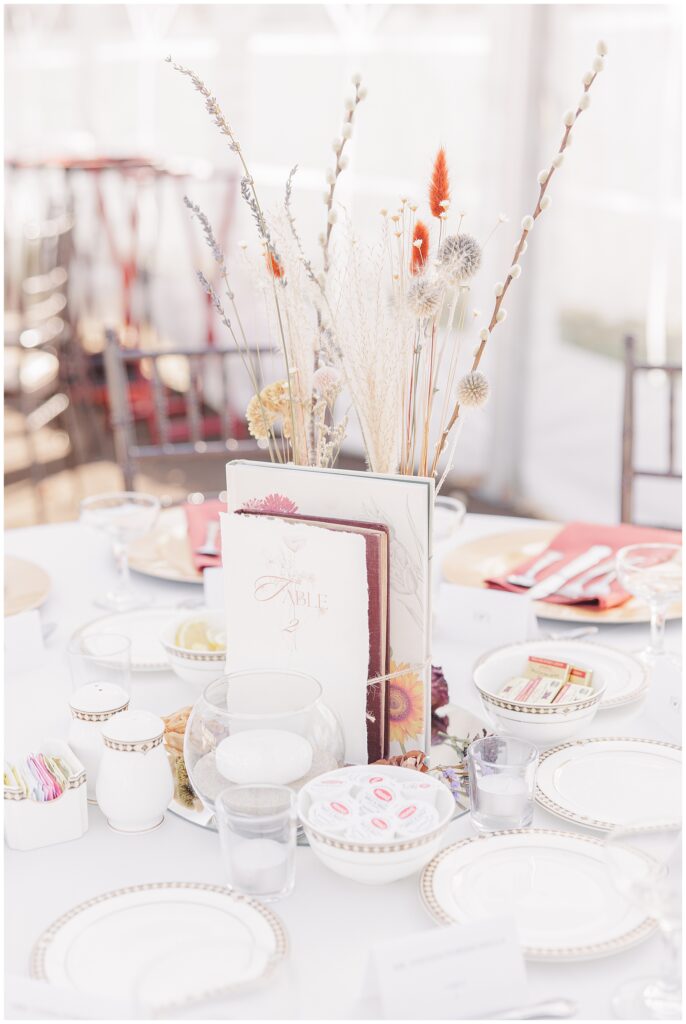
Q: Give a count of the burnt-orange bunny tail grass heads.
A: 3